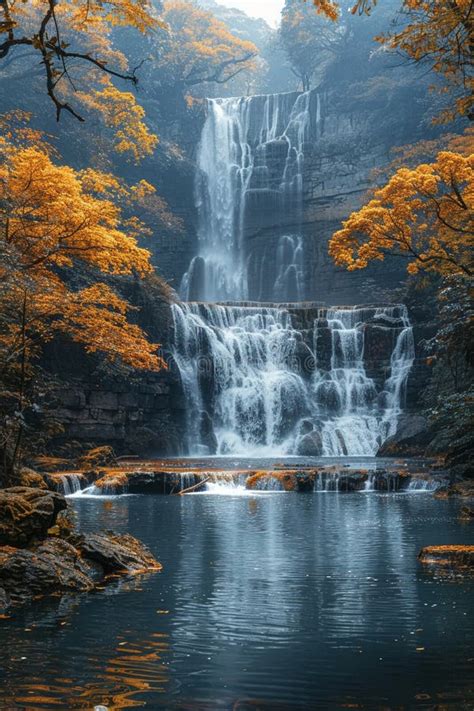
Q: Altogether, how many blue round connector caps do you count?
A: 0